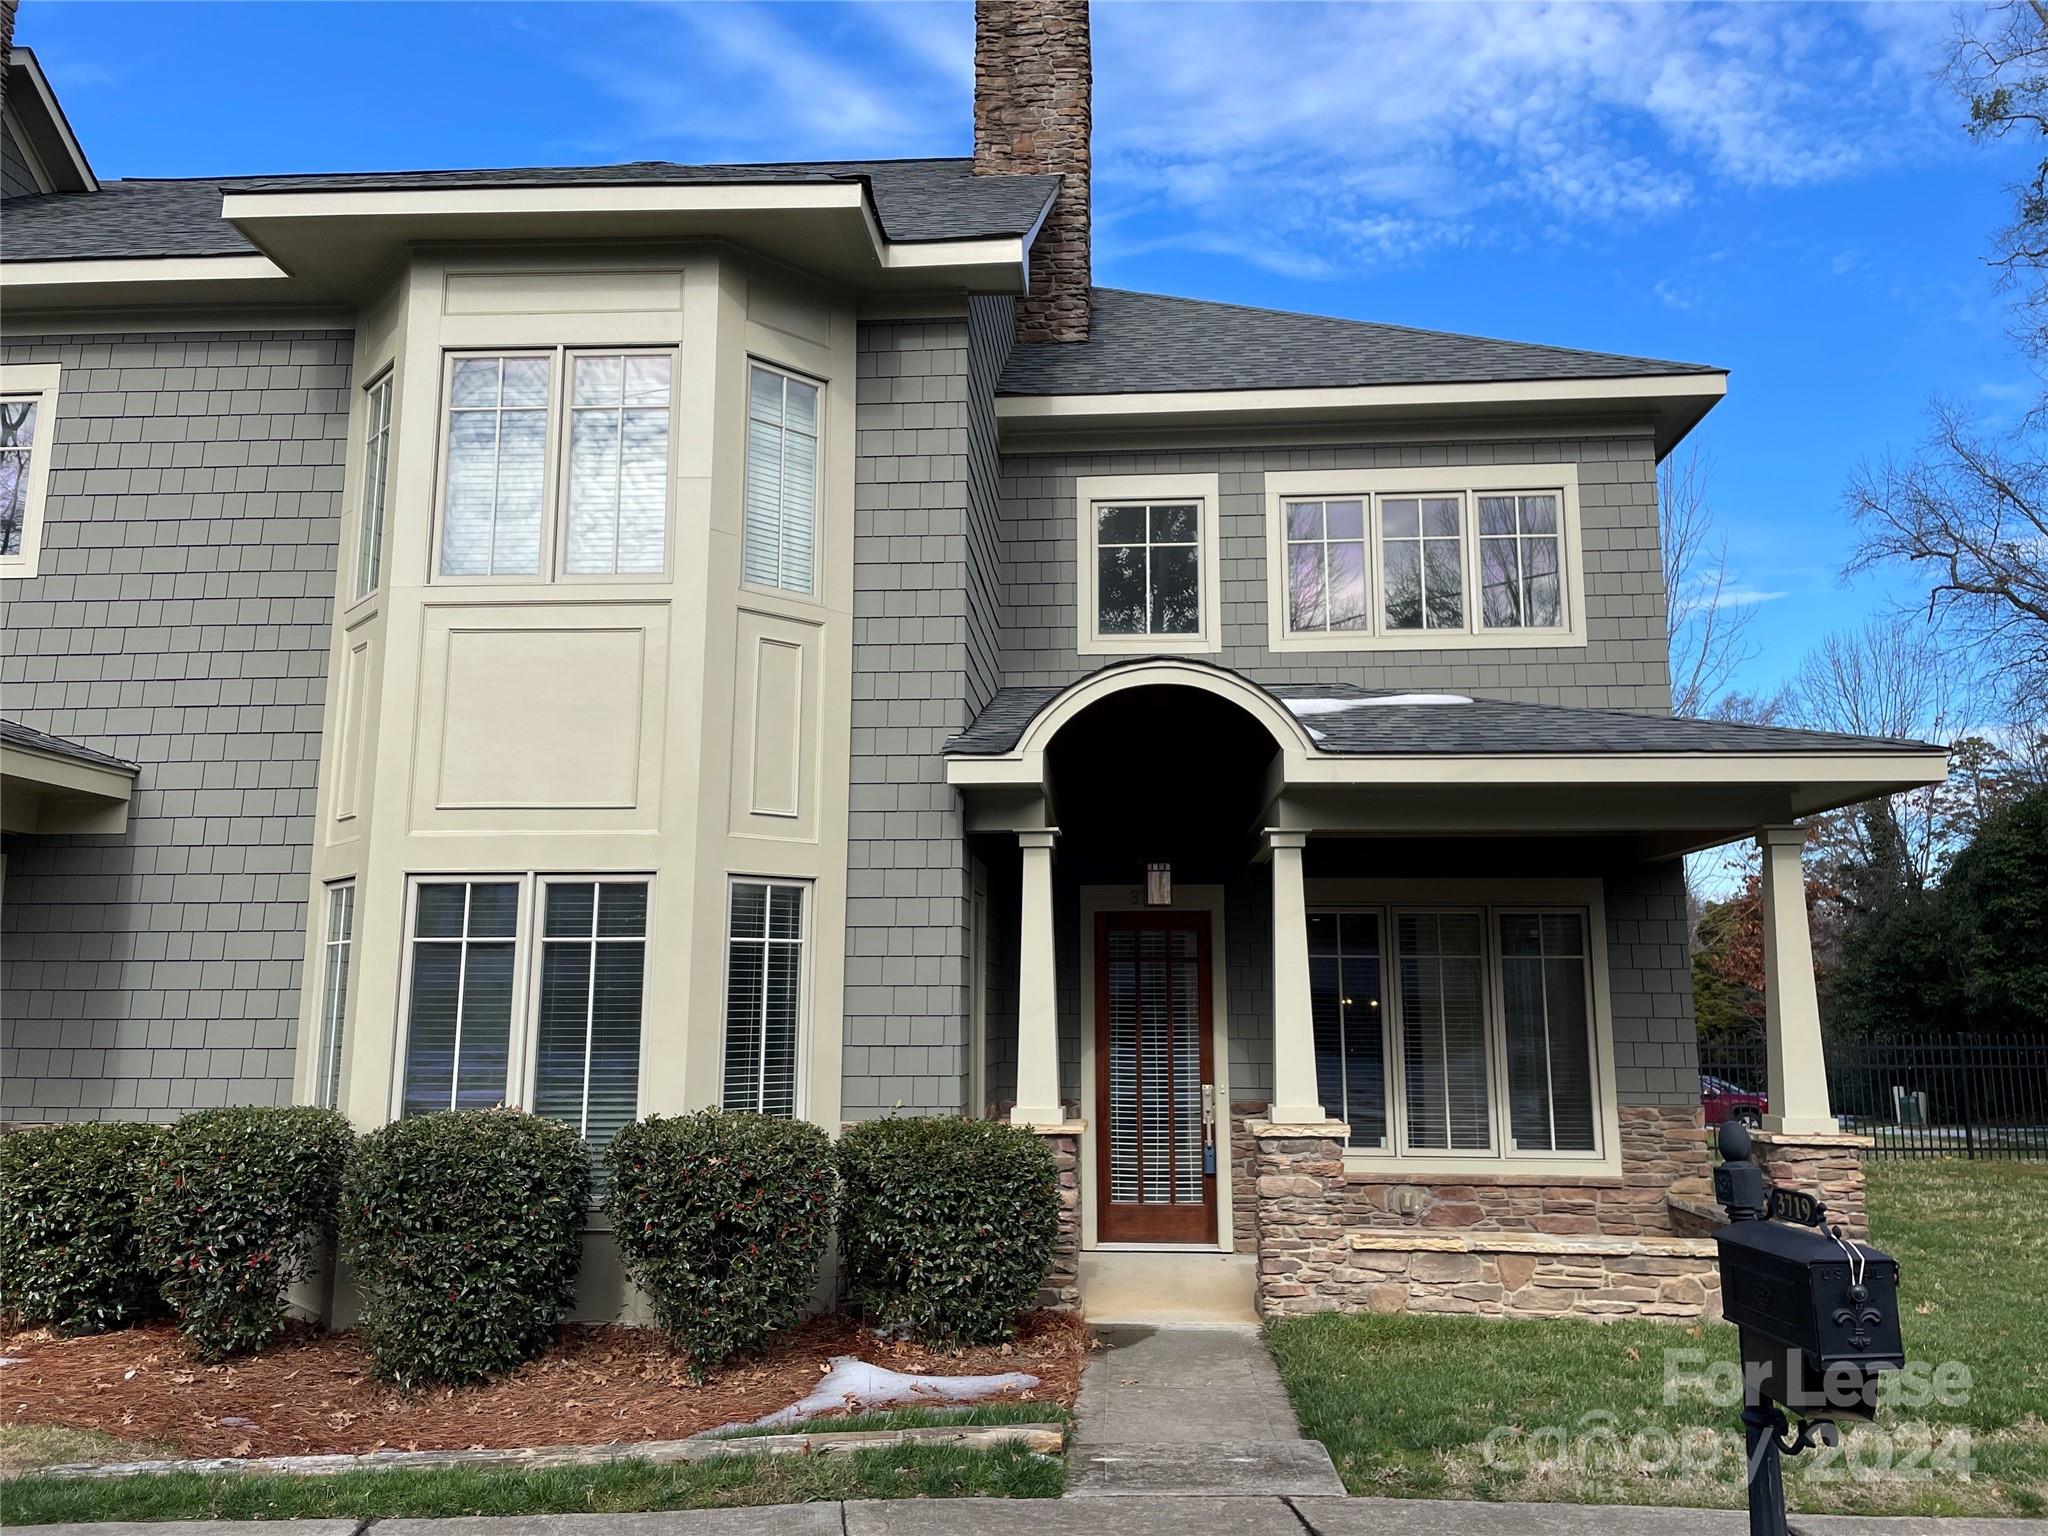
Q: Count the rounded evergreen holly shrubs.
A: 5